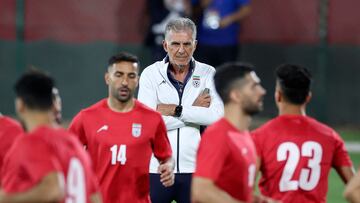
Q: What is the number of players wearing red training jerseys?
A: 5